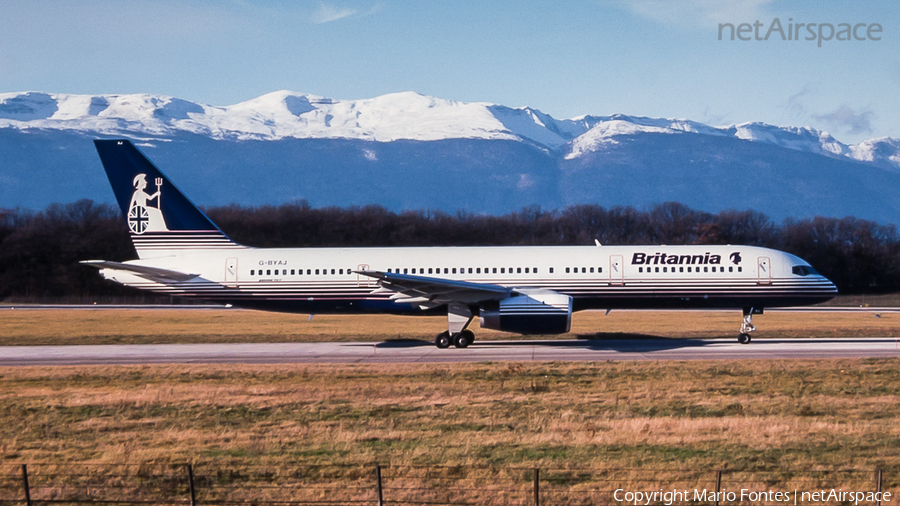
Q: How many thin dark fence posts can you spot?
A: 6